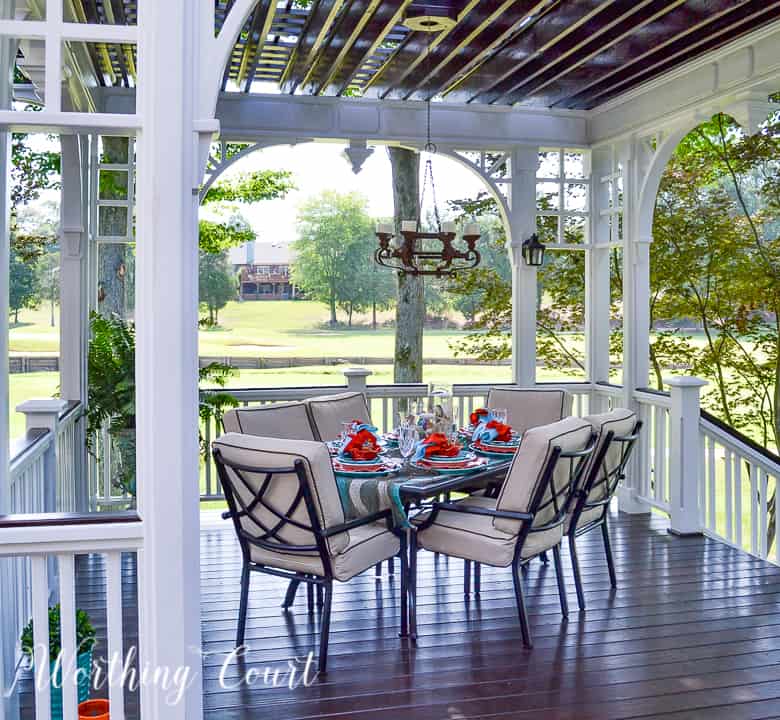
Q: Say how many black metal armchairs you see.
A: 6